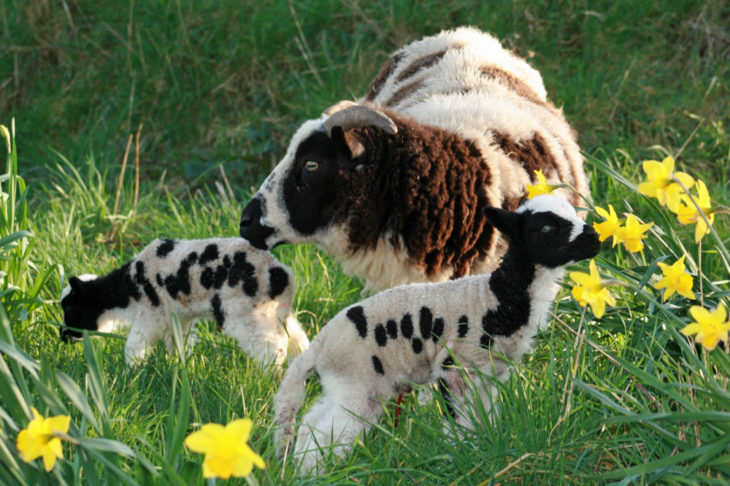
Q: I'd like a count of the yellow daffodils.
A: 10